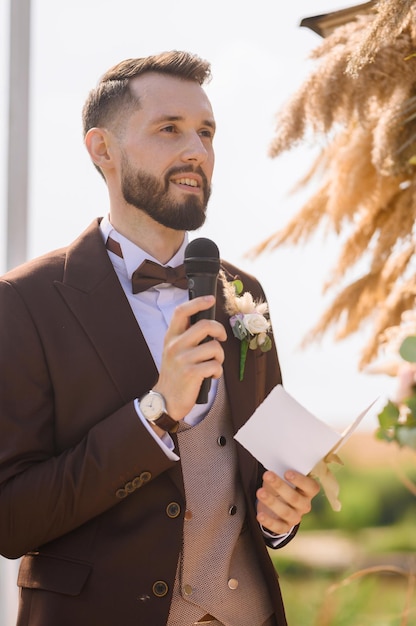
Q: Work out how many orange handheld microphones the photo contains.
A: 0